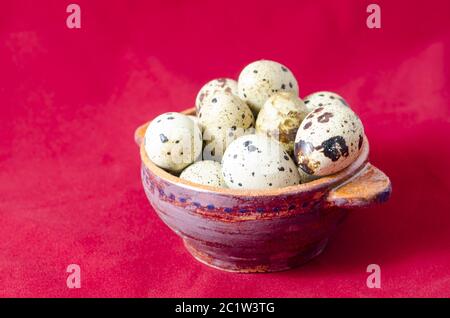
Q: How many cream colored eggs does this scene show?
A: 9